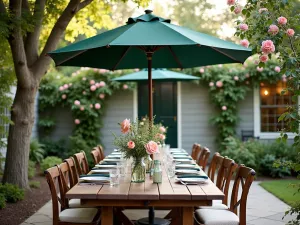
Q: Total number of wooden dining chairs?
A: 11